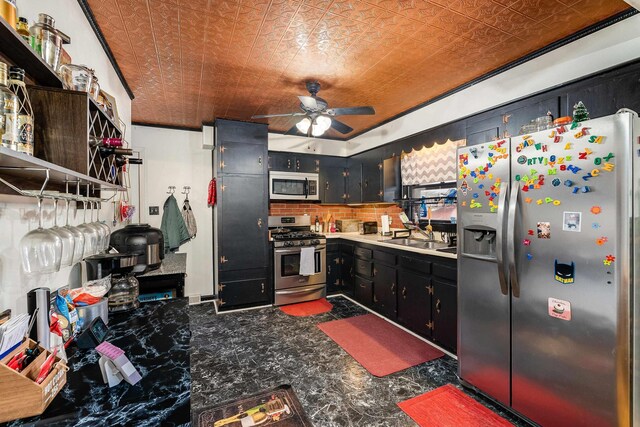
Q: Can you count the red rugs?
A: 3